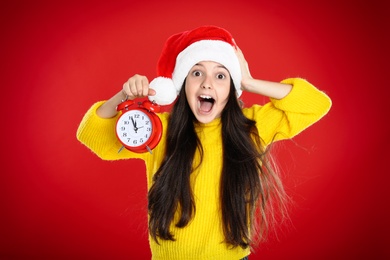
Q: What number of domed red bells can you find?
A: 2